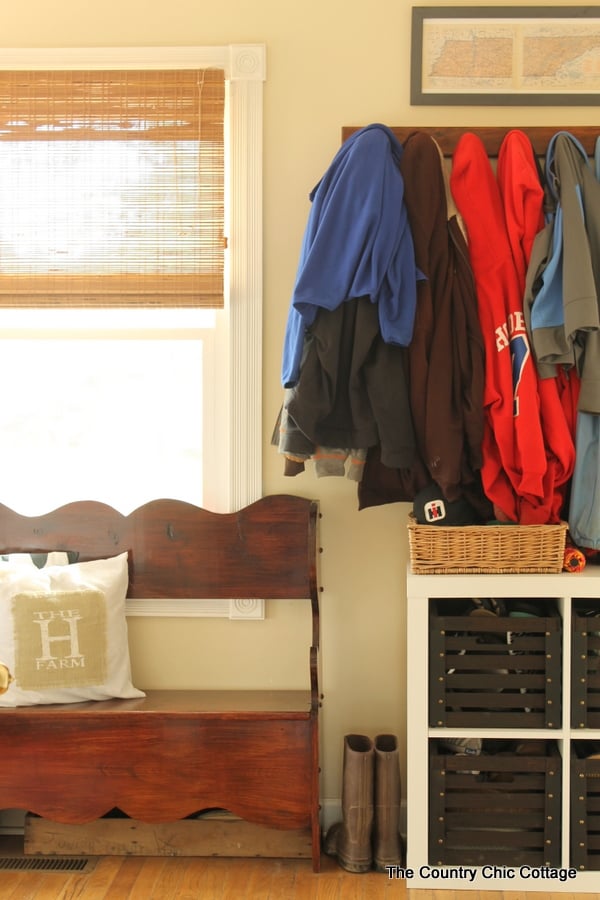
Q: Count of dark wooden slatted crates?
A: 4